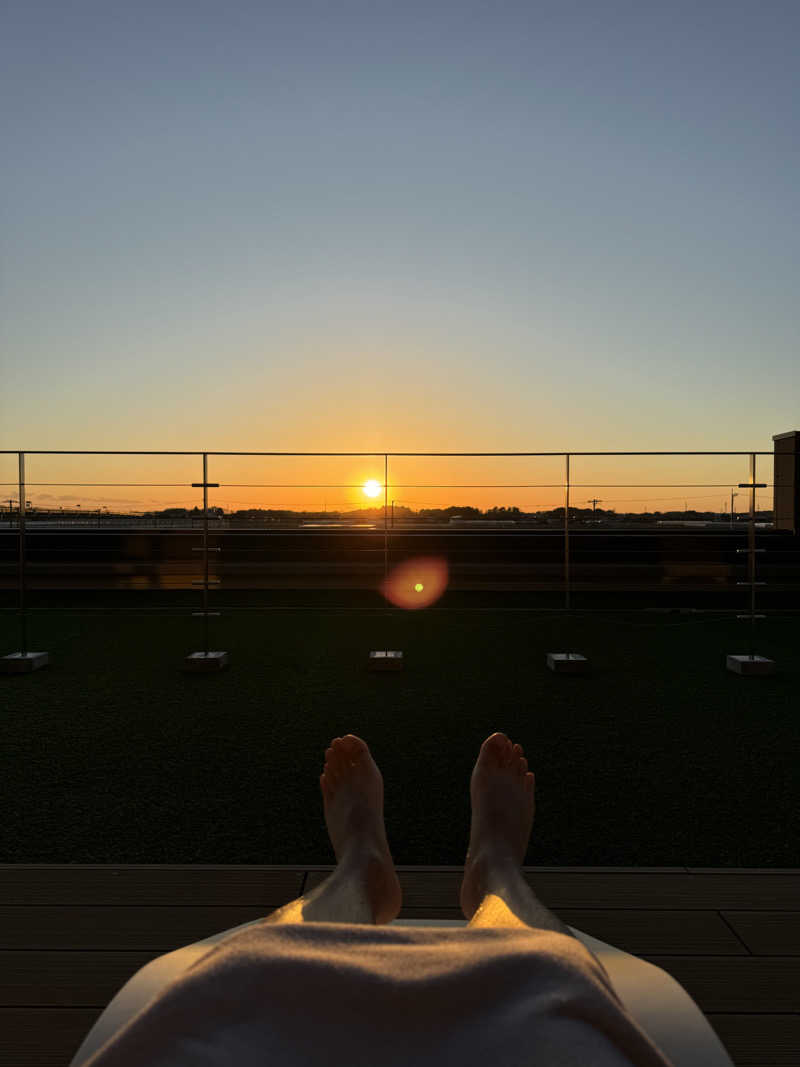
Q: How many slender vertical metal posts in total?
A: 5